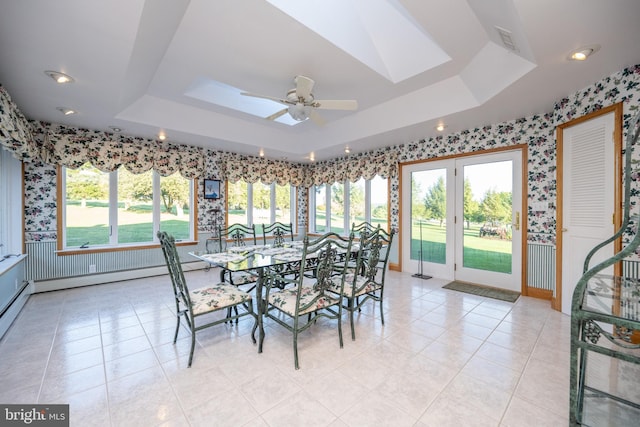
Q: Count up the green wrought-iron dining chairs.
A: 6